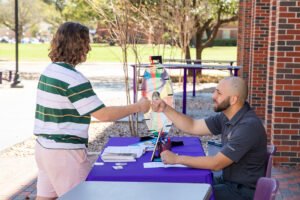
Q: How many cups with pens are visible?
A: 1